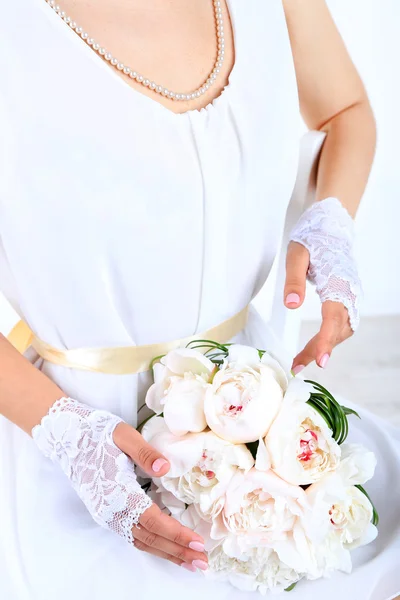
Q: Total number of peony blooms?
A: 7